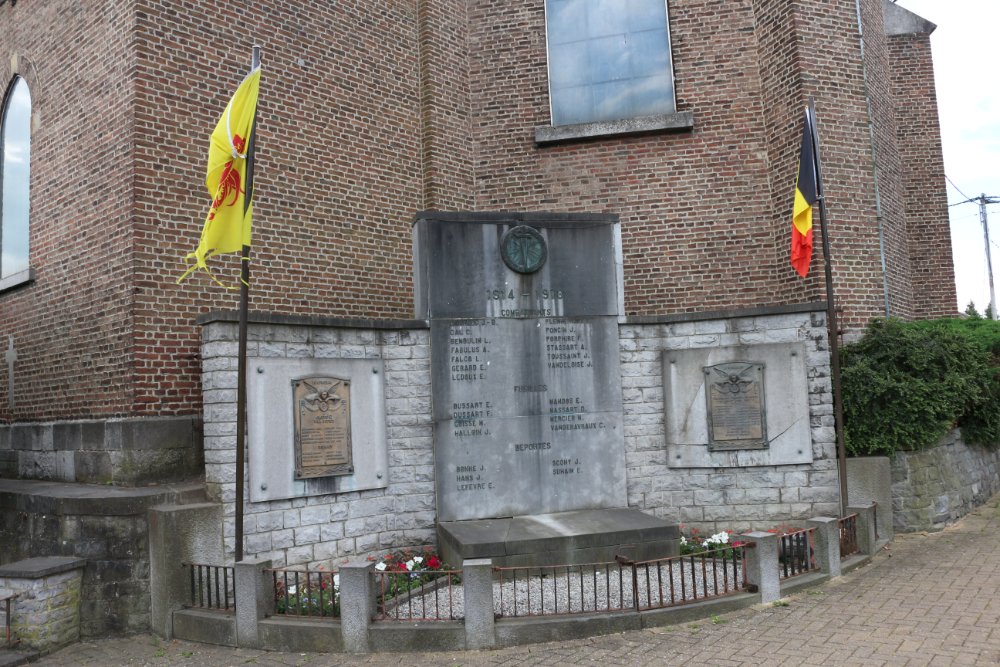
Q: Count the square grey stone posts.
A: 6